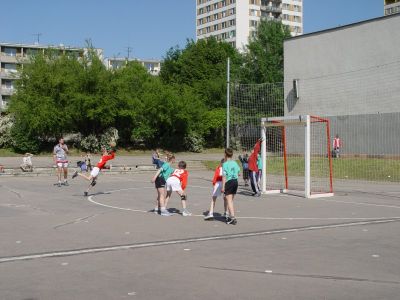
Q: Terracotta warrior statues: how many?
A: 0